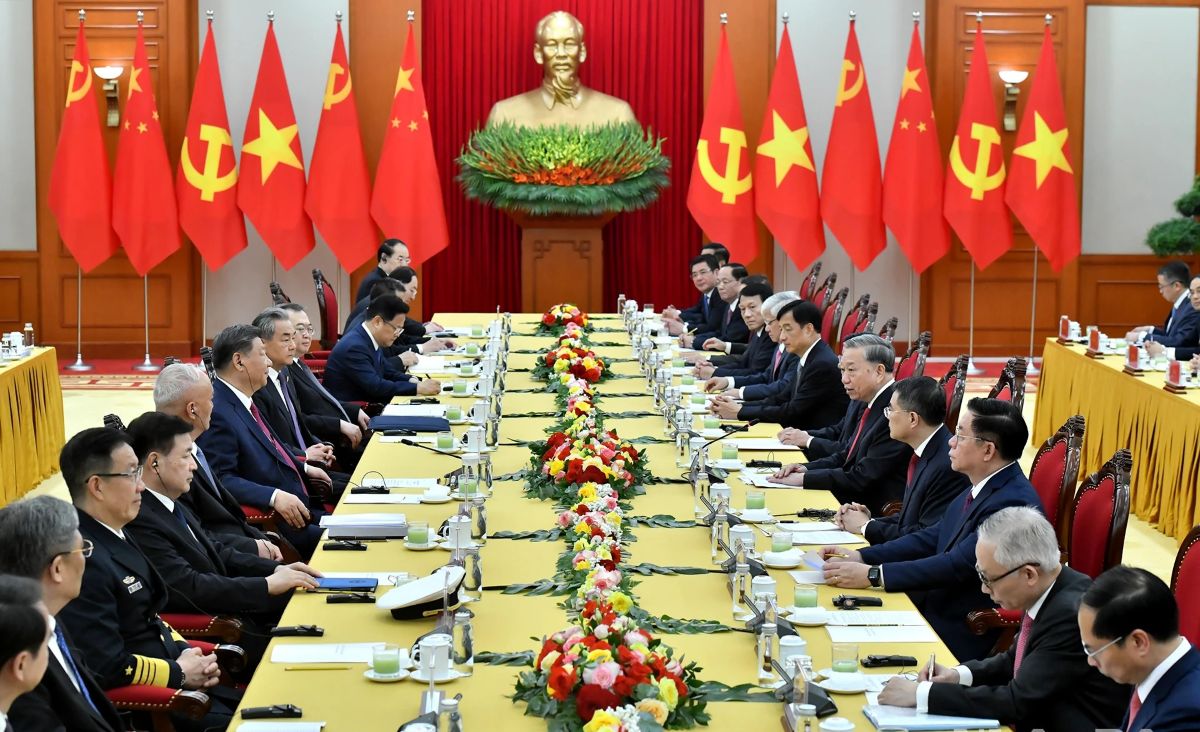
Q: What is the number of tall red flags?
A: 12